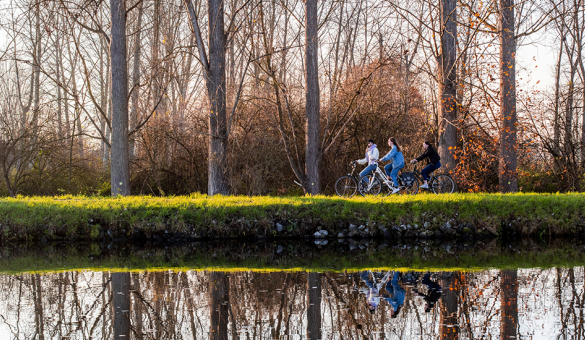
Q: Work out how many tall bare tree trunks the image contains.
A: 5